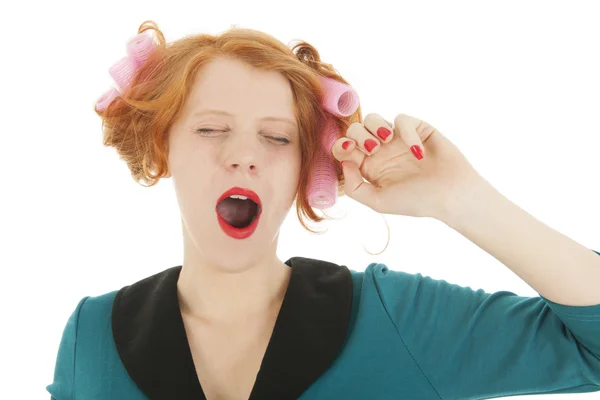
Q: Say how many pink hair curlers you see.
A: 6